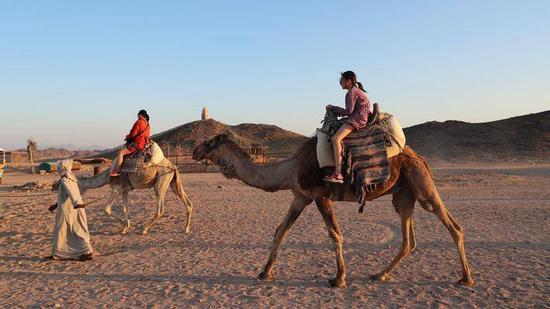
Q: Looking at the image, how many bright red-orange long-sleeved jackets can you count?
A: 1